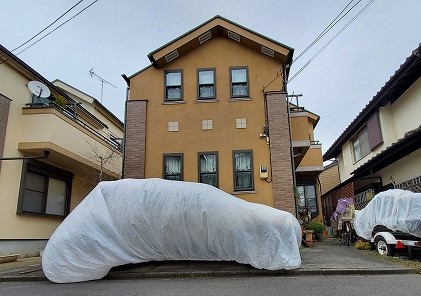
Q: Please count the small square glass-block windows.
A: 3